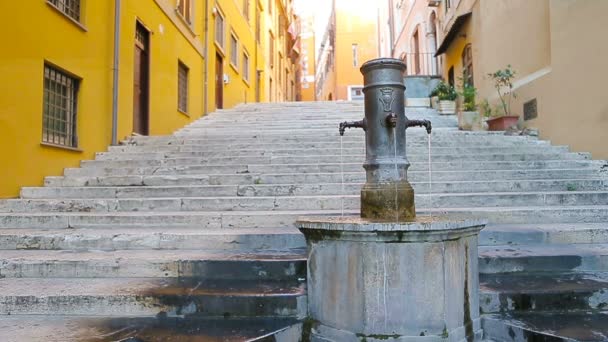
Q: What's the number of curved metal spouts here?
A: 3